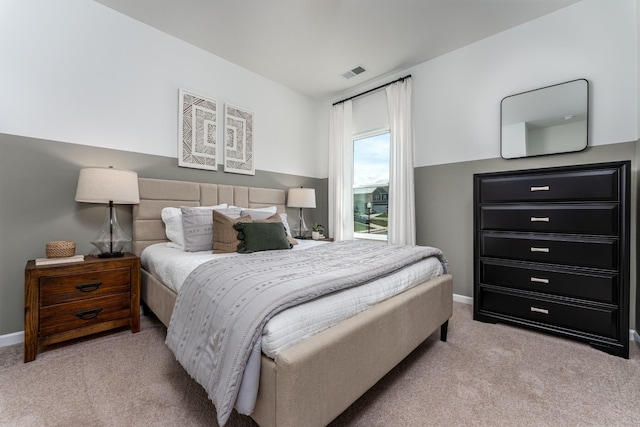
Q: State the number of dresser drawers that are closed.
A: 5